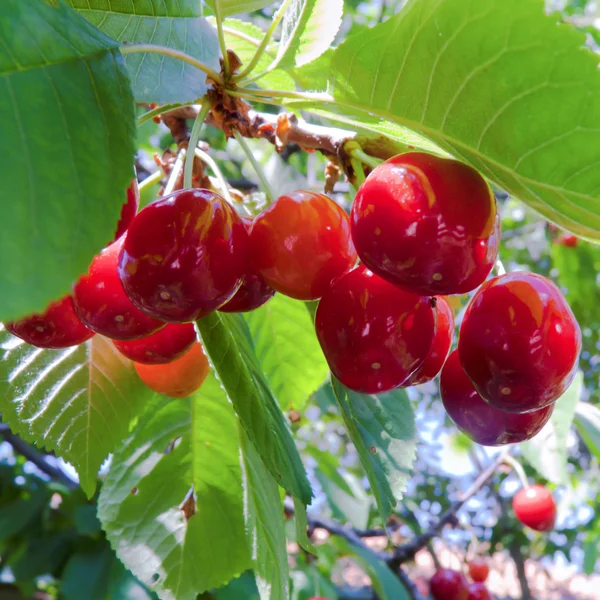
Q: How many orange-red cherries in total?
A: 2